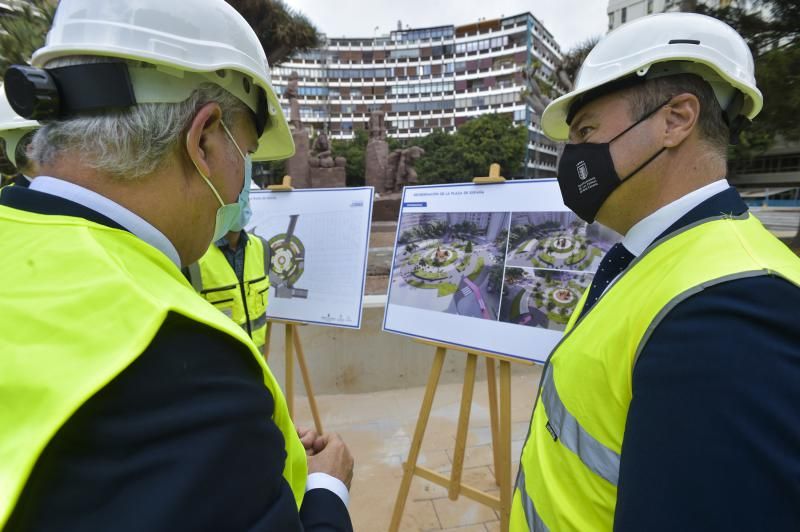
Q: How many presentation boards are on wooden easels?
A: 2